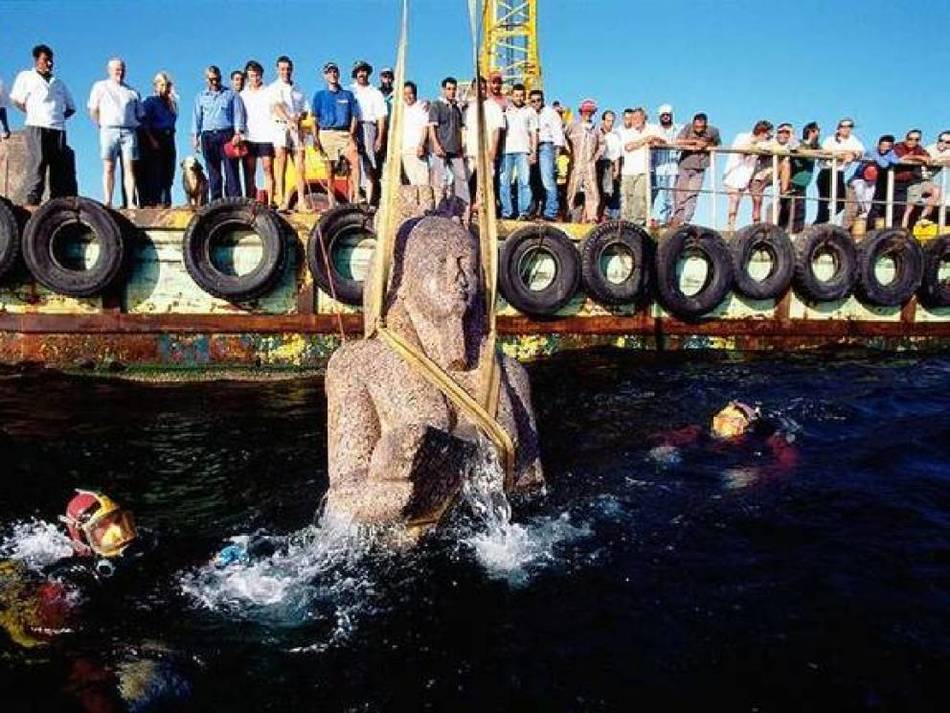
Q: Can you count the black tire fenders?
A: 11